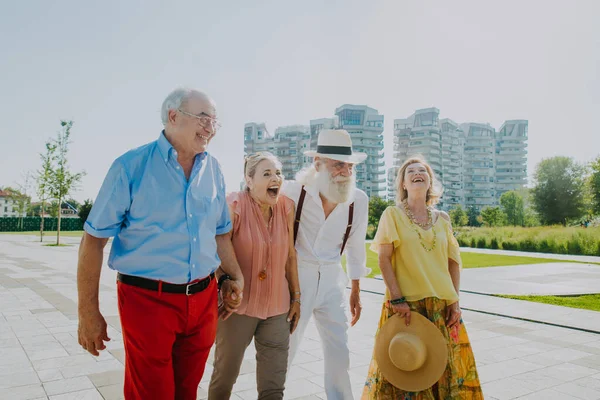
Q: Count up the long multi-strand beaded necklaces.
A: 1